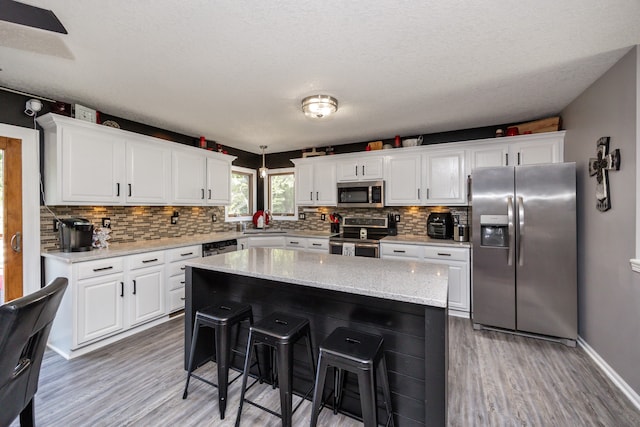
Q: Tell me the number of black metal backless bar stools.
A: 3